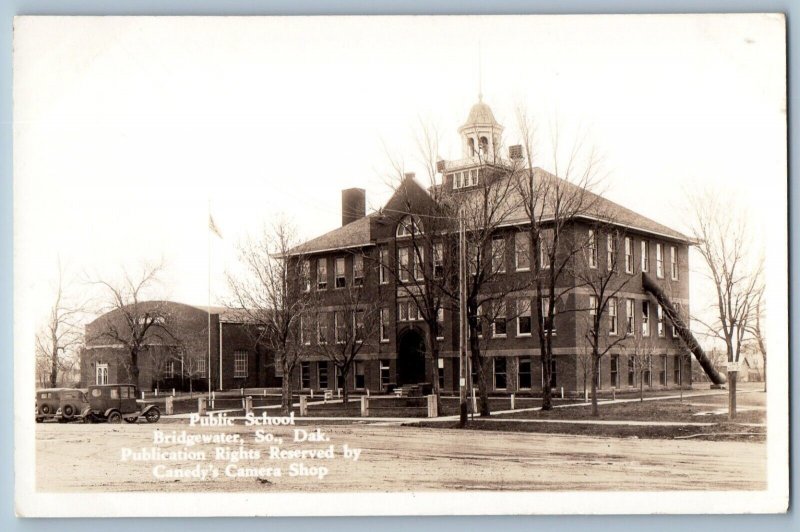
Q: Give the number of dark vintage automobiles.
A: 3